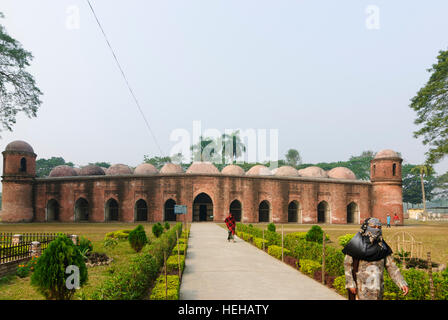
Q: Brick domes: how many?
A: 13